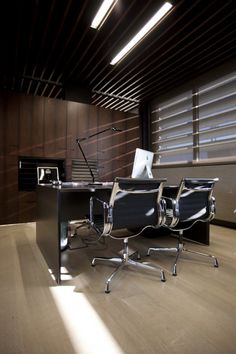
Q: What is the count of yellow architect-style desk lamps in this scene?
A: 0